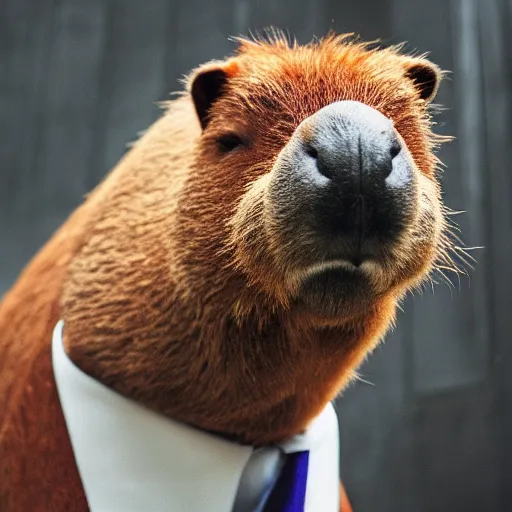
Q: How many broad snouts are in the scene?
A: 1